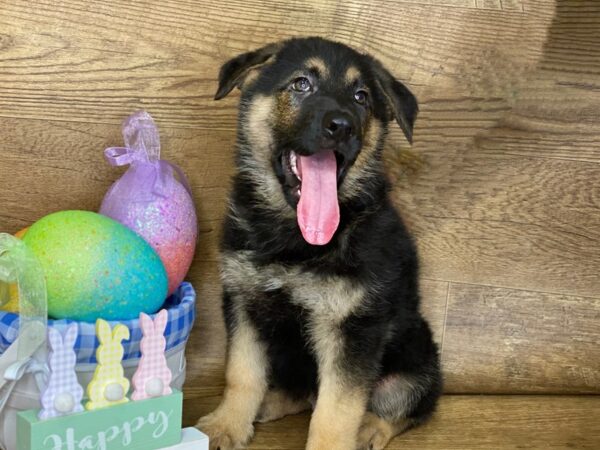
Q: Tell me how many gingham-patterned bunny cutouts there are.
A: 3